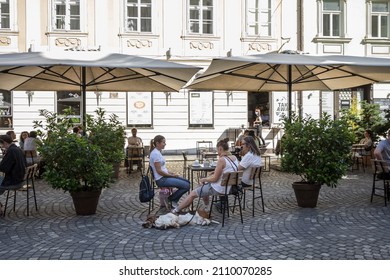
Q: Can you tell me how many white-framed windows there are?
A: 7